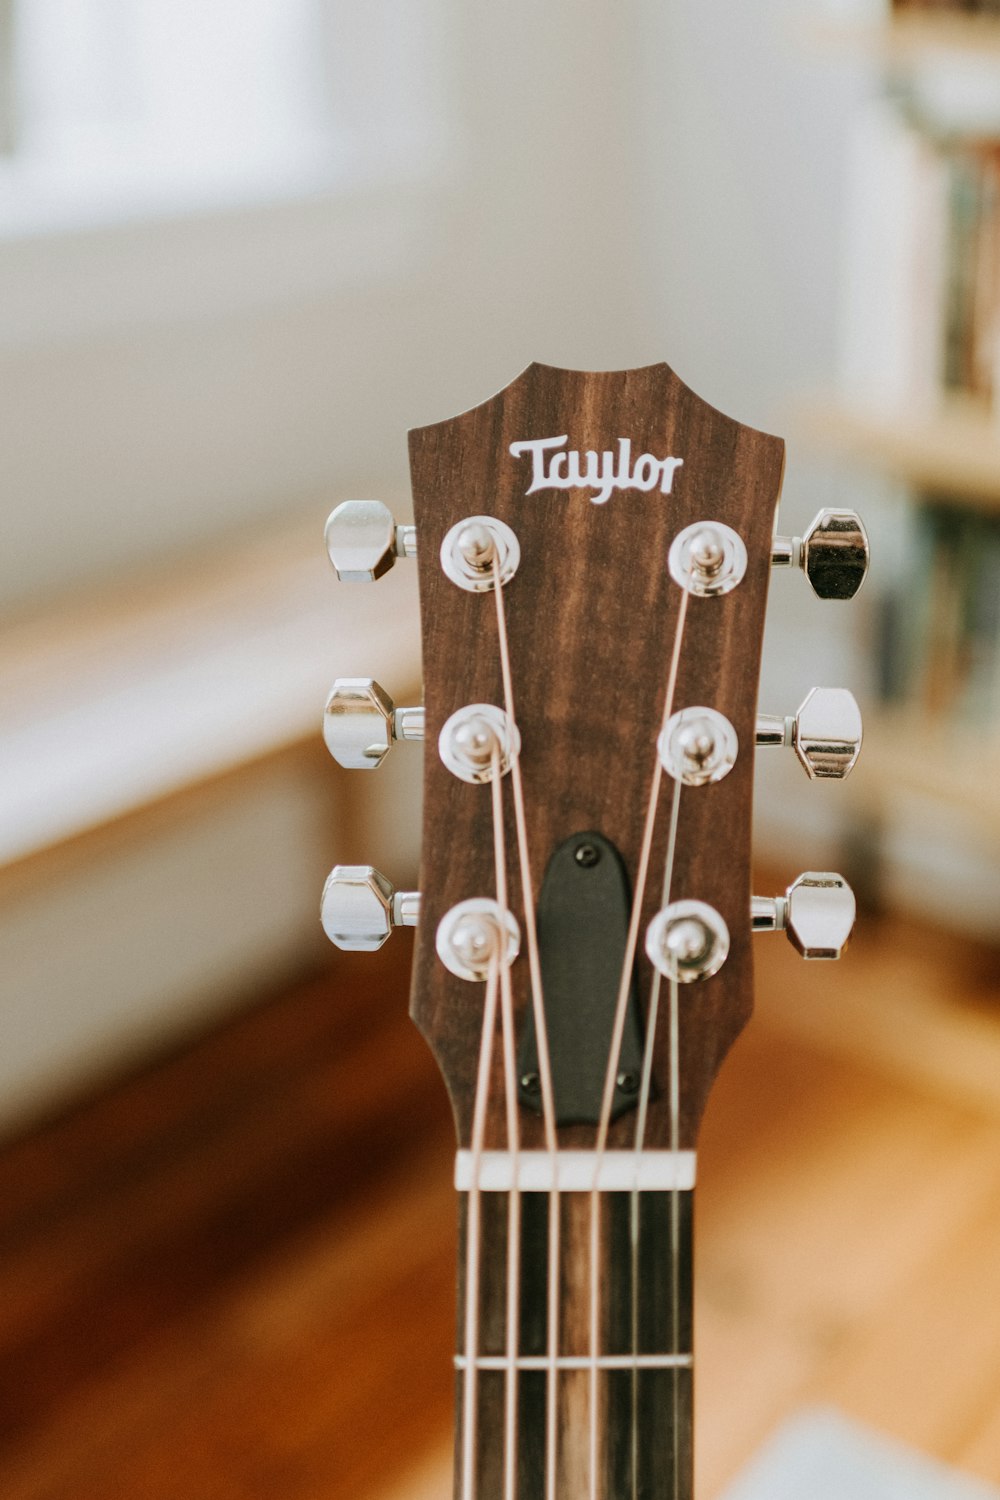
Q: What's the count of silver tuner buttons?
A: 6